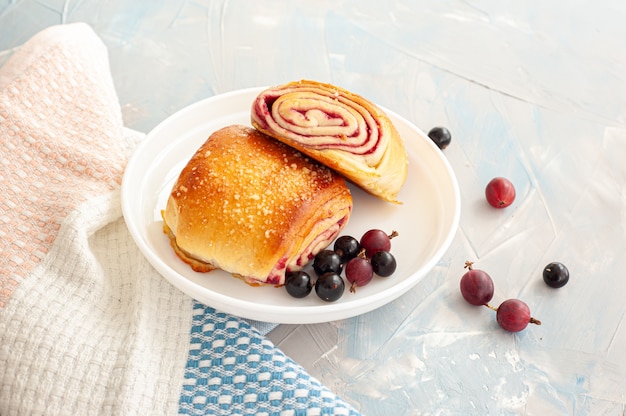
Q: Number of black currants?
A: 7